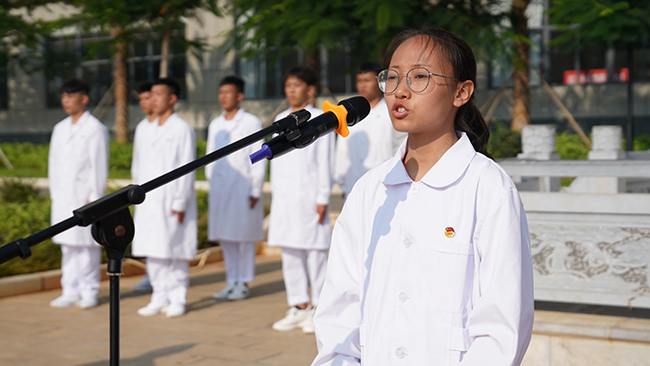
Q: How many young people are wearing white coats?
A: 7